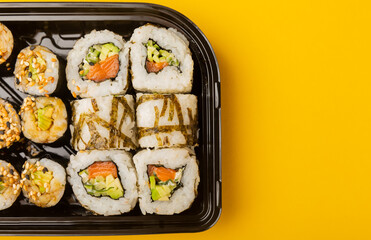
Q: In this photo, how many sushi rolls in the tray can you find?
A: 12